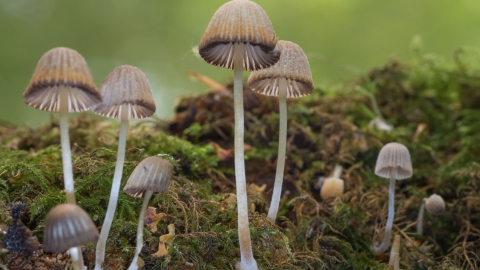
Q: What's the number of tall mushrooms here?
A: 4